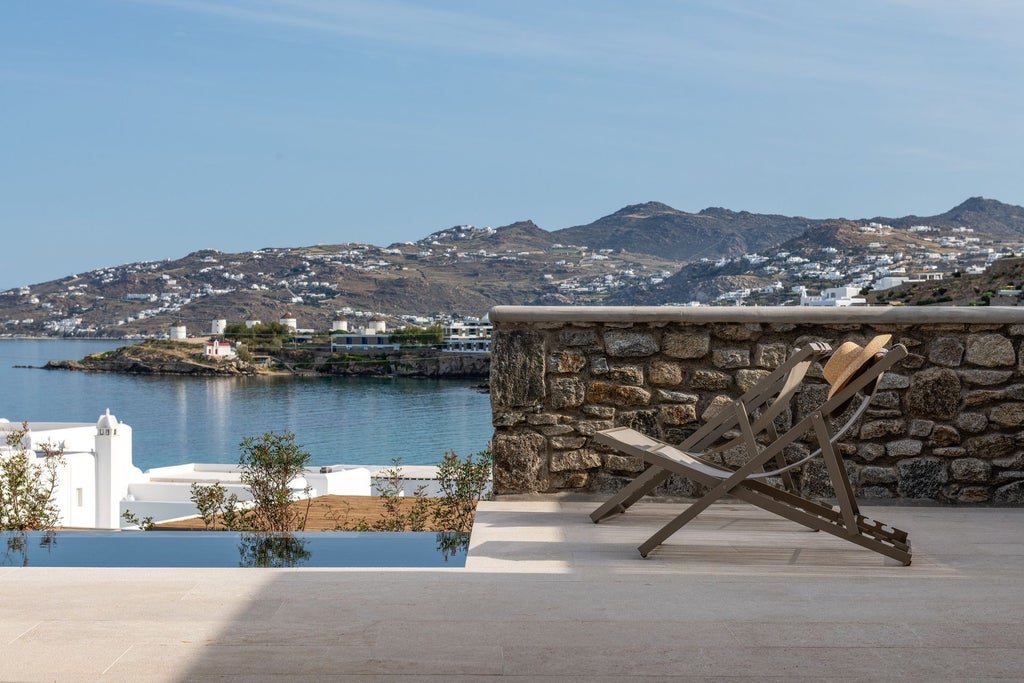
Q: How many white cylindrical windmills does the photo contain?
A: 6